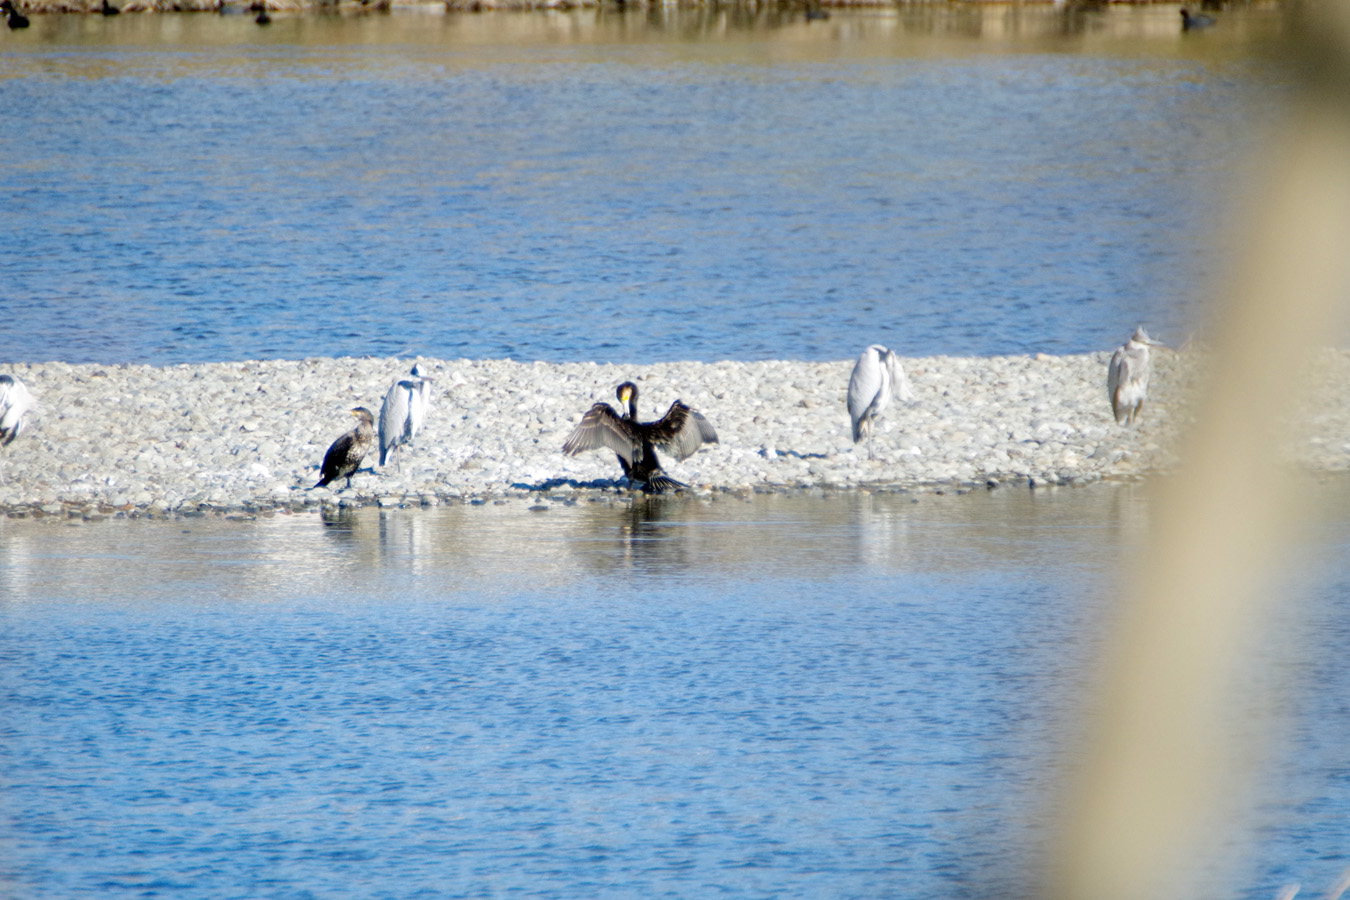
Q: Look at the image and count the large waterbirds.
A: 6